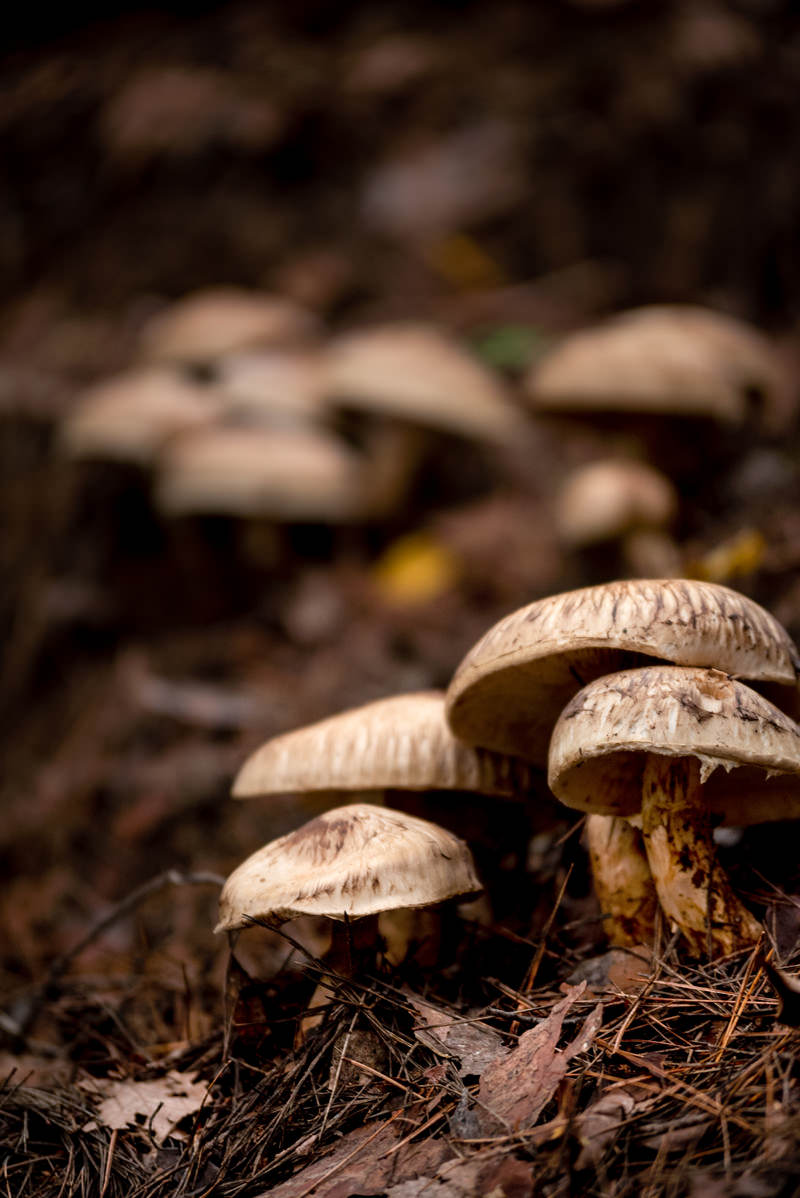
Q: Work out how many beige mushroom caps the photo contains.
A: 11